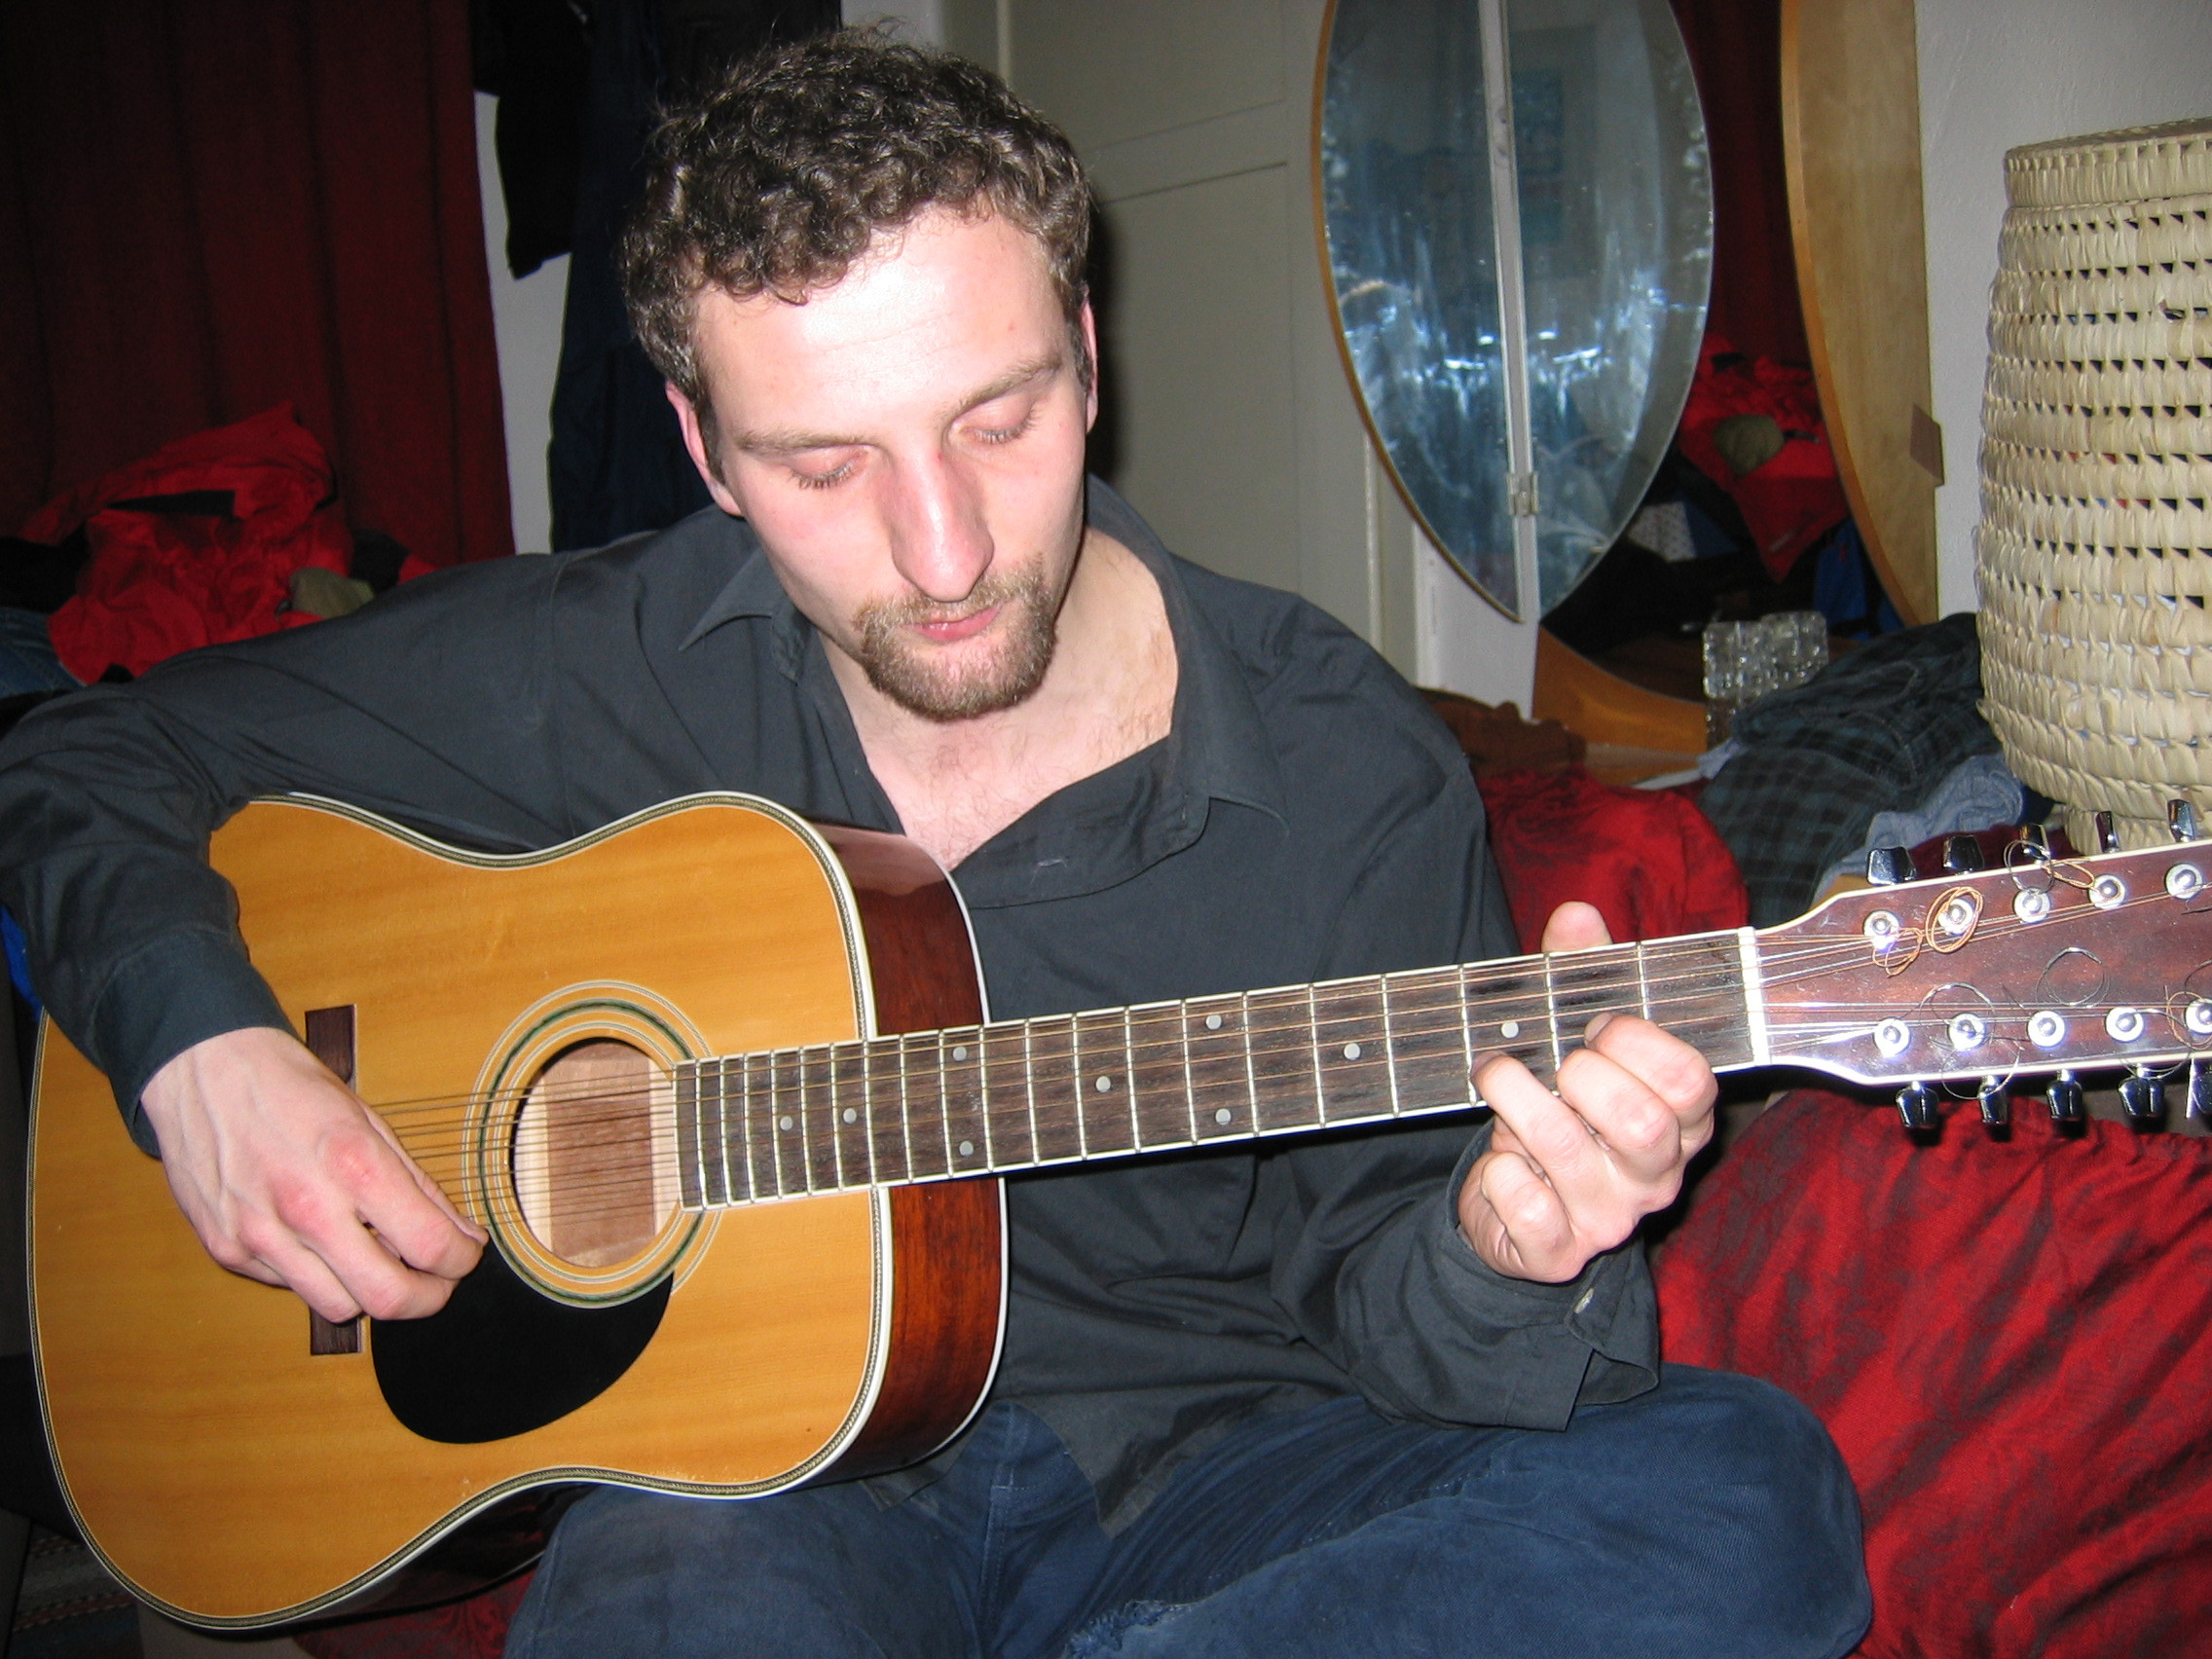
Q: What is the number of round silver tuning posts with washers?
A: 10